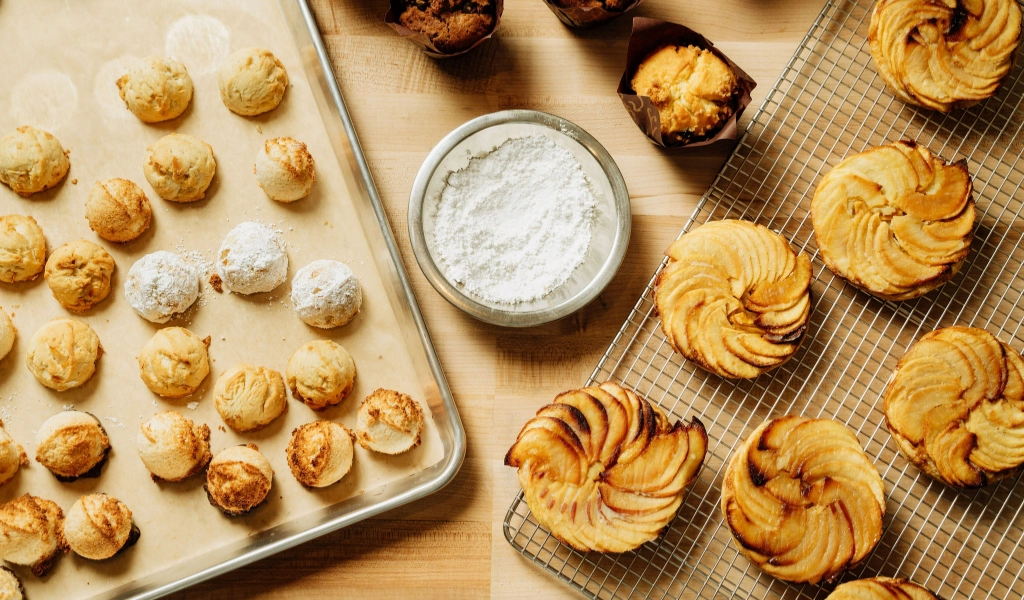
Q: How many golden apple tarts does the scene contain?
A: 7